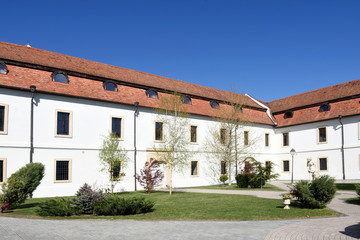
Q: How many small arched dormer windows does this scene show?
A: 9